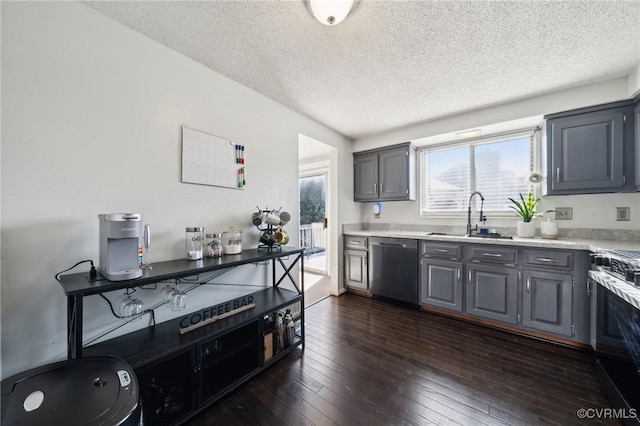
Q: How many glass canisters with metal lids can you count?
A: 2